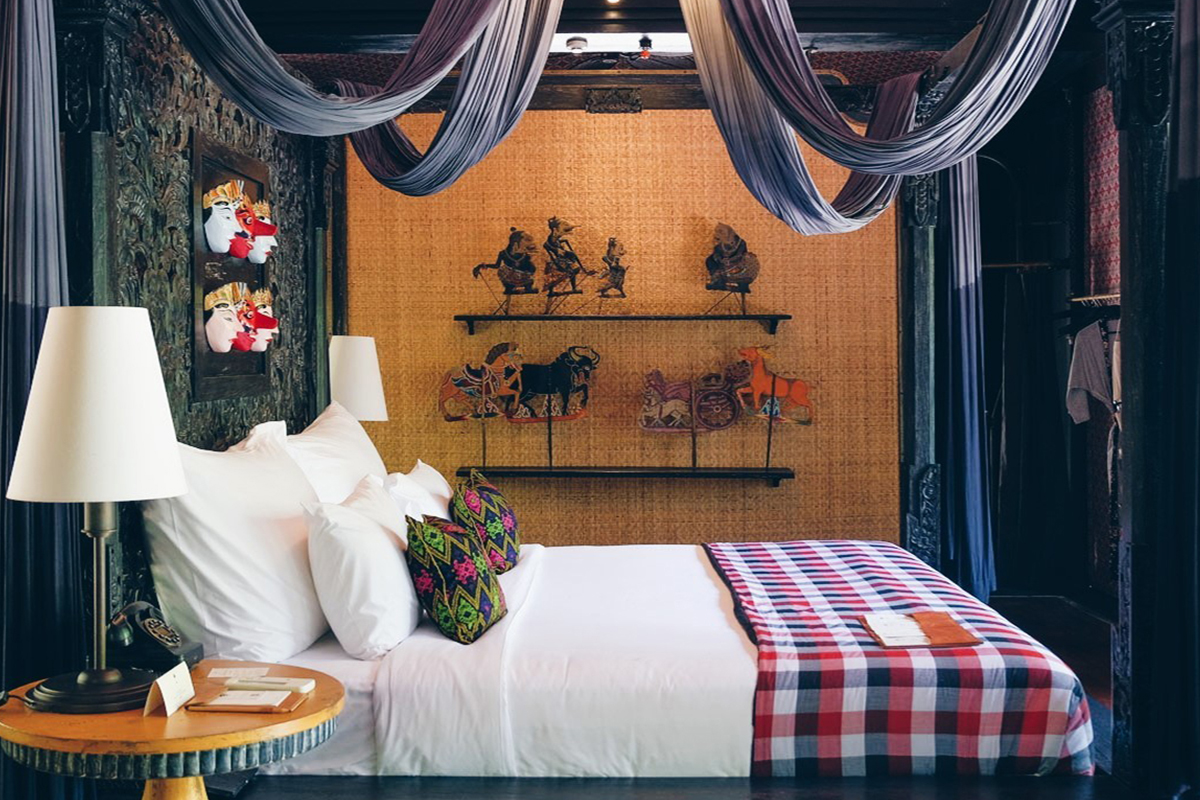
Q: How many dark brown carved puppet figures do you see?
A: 4